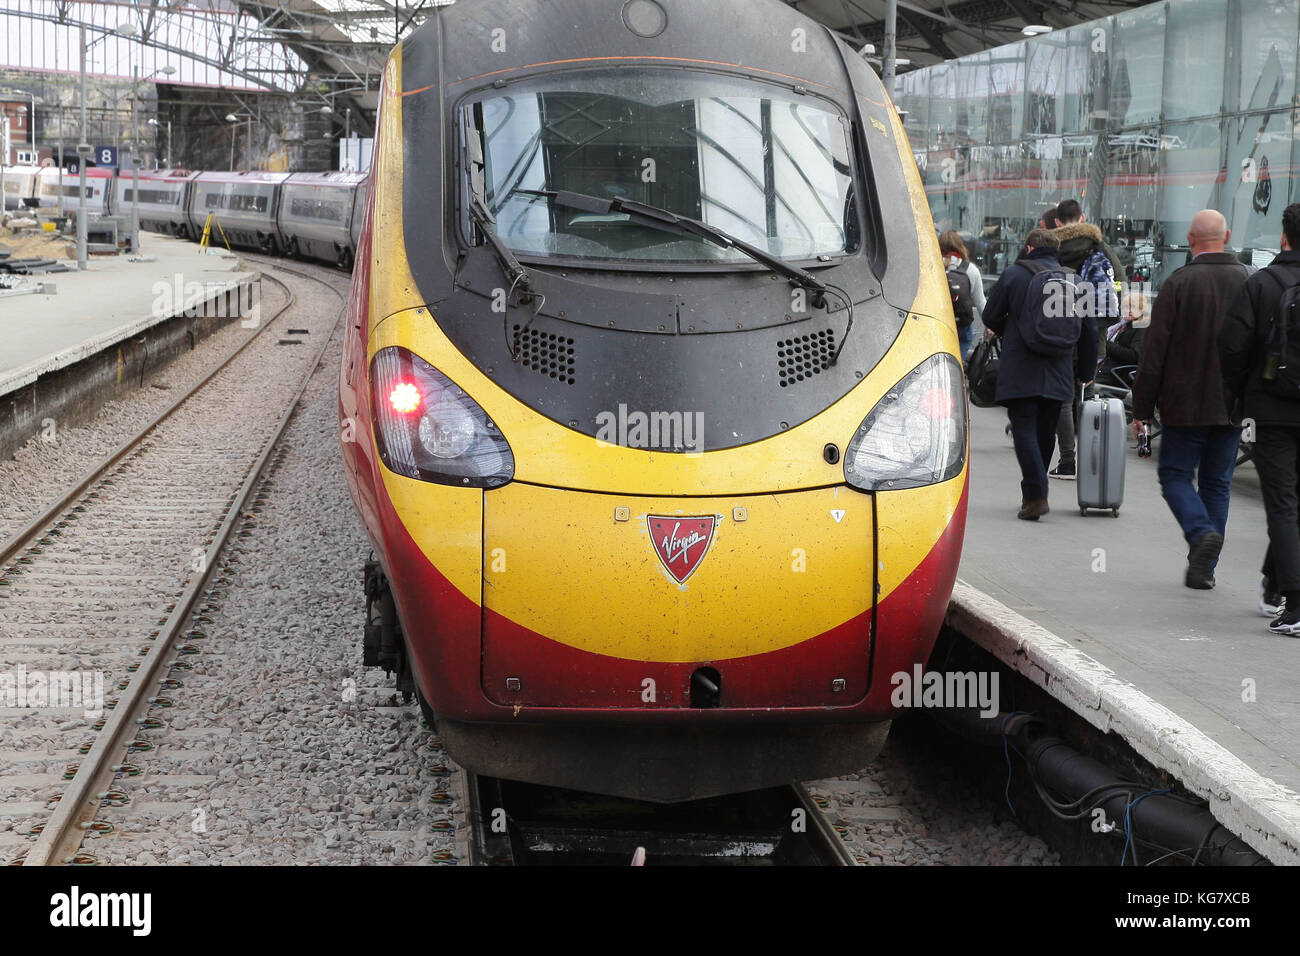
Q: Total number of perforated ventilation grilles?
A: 2